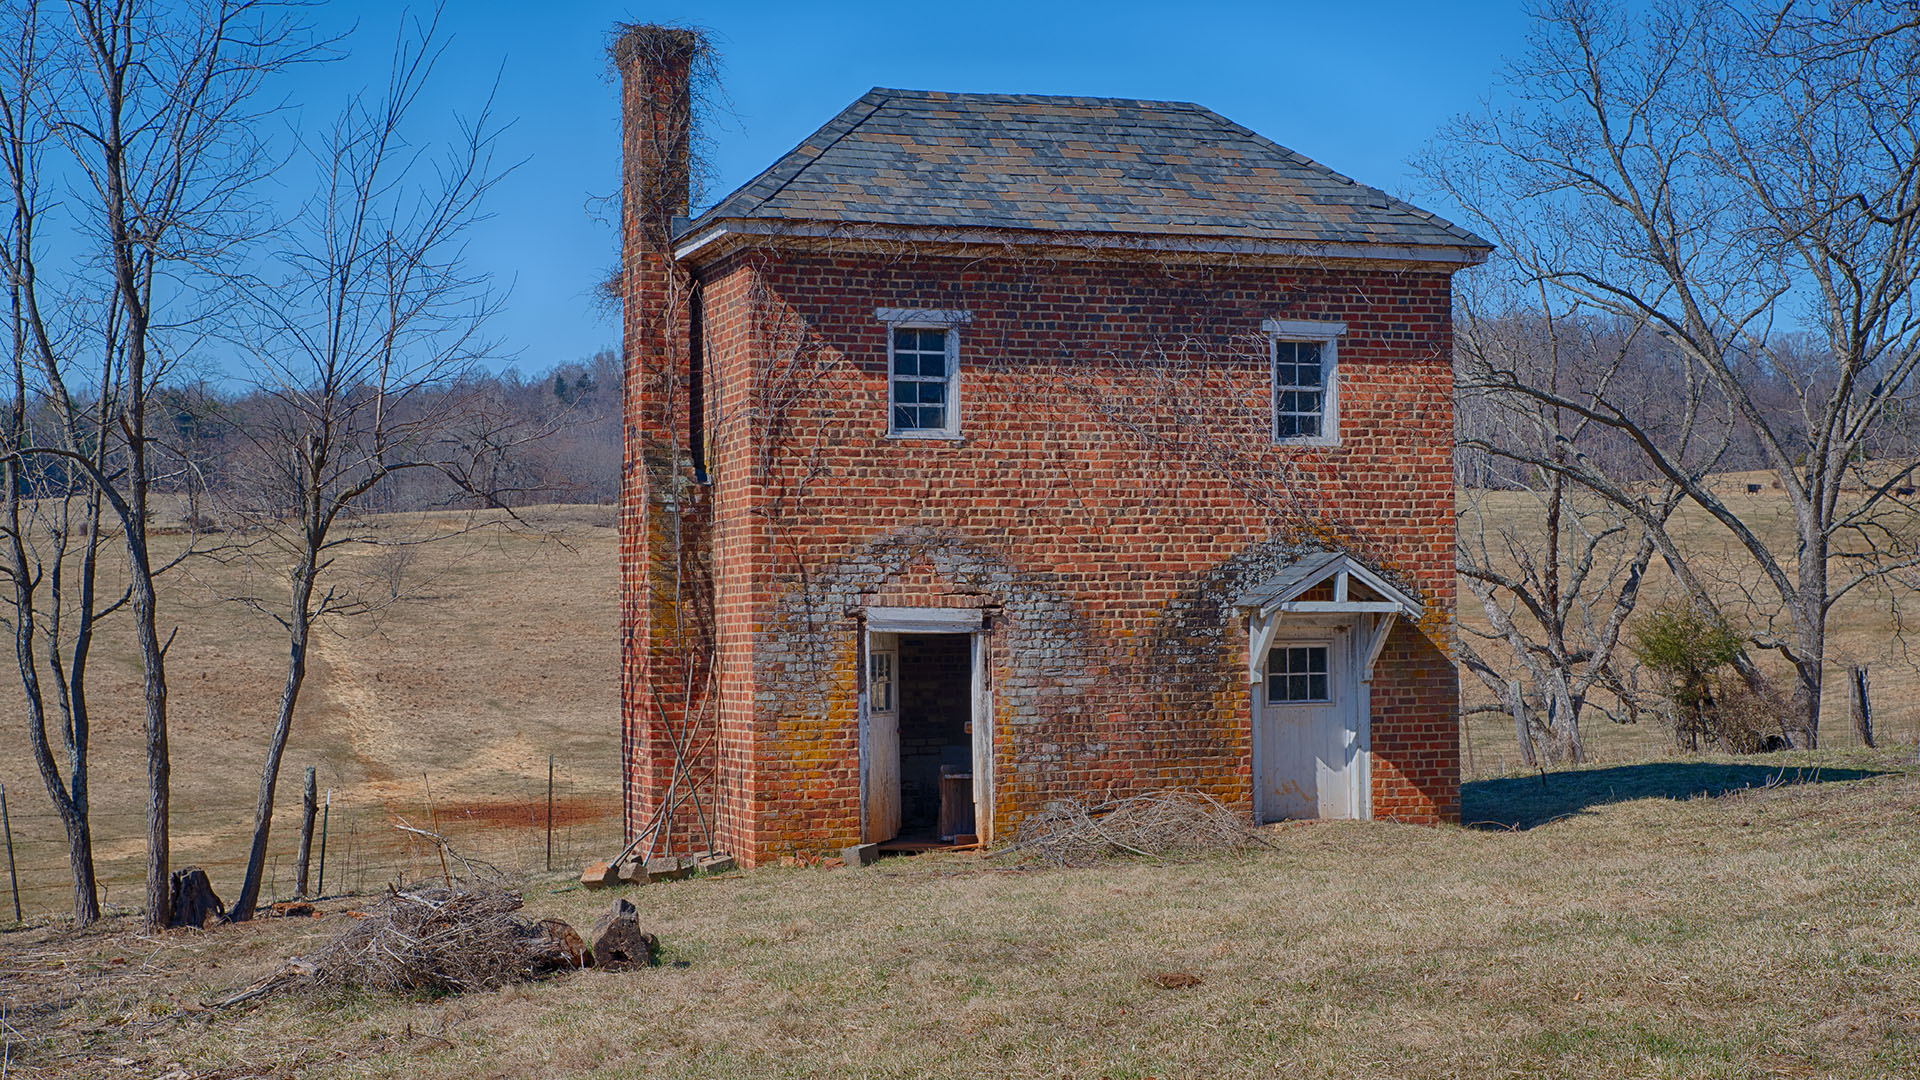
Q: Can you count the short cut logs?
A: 2